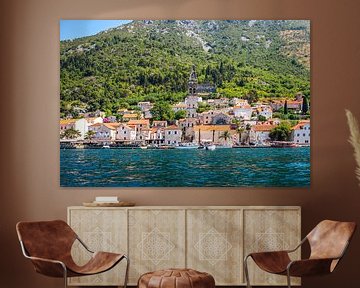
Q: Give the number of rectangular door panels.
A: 4